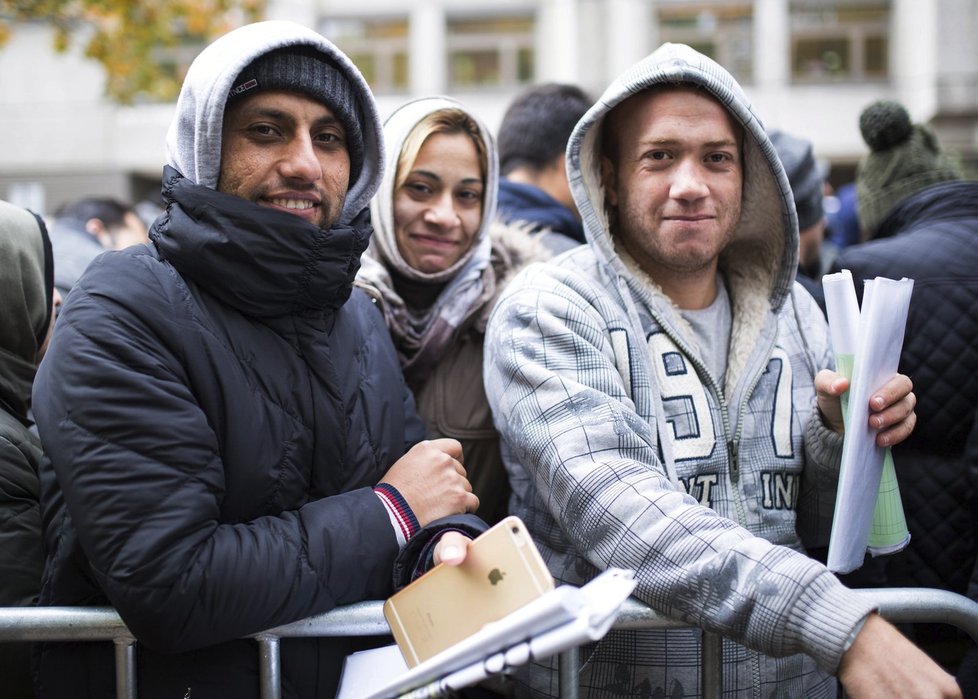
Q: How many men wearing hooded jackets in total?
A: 2